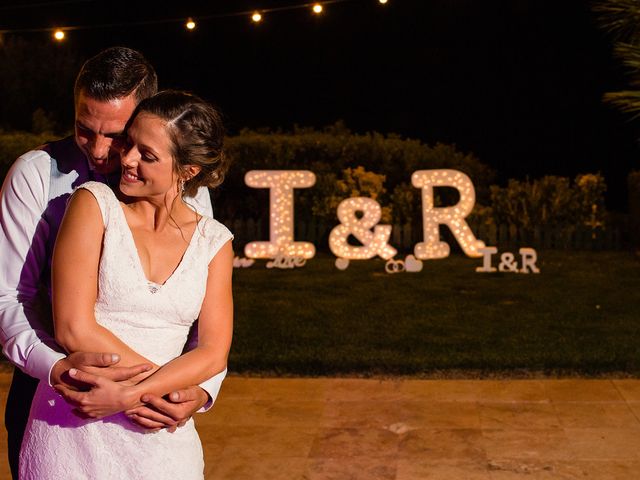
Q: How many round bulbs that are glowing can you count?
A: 5